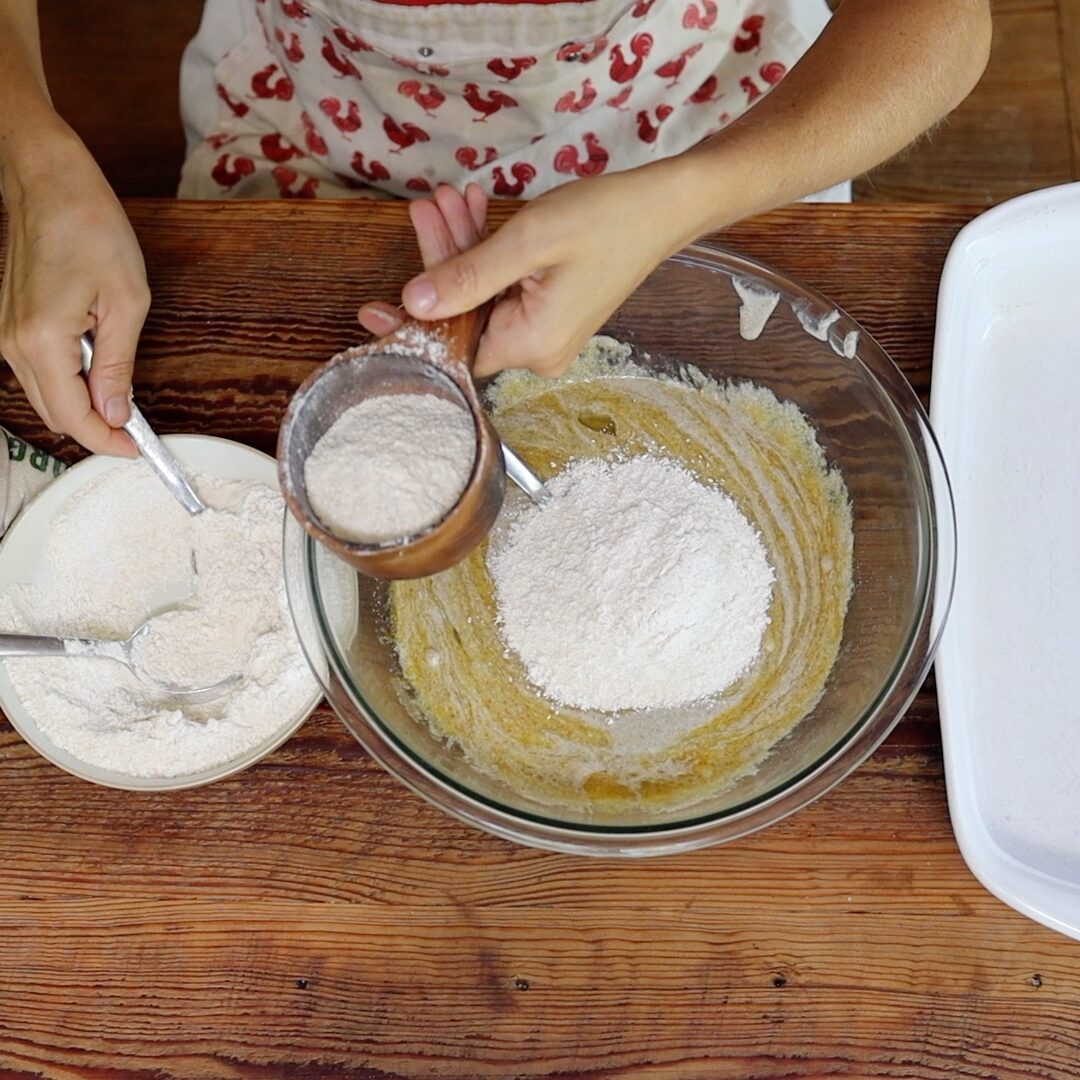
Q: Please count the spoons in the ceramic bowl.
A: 2